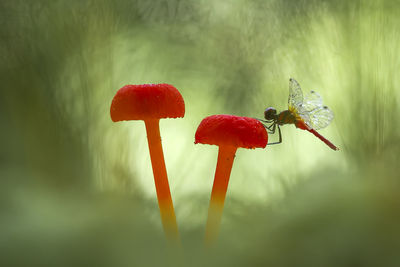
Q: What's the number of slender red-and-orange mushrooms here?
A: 2